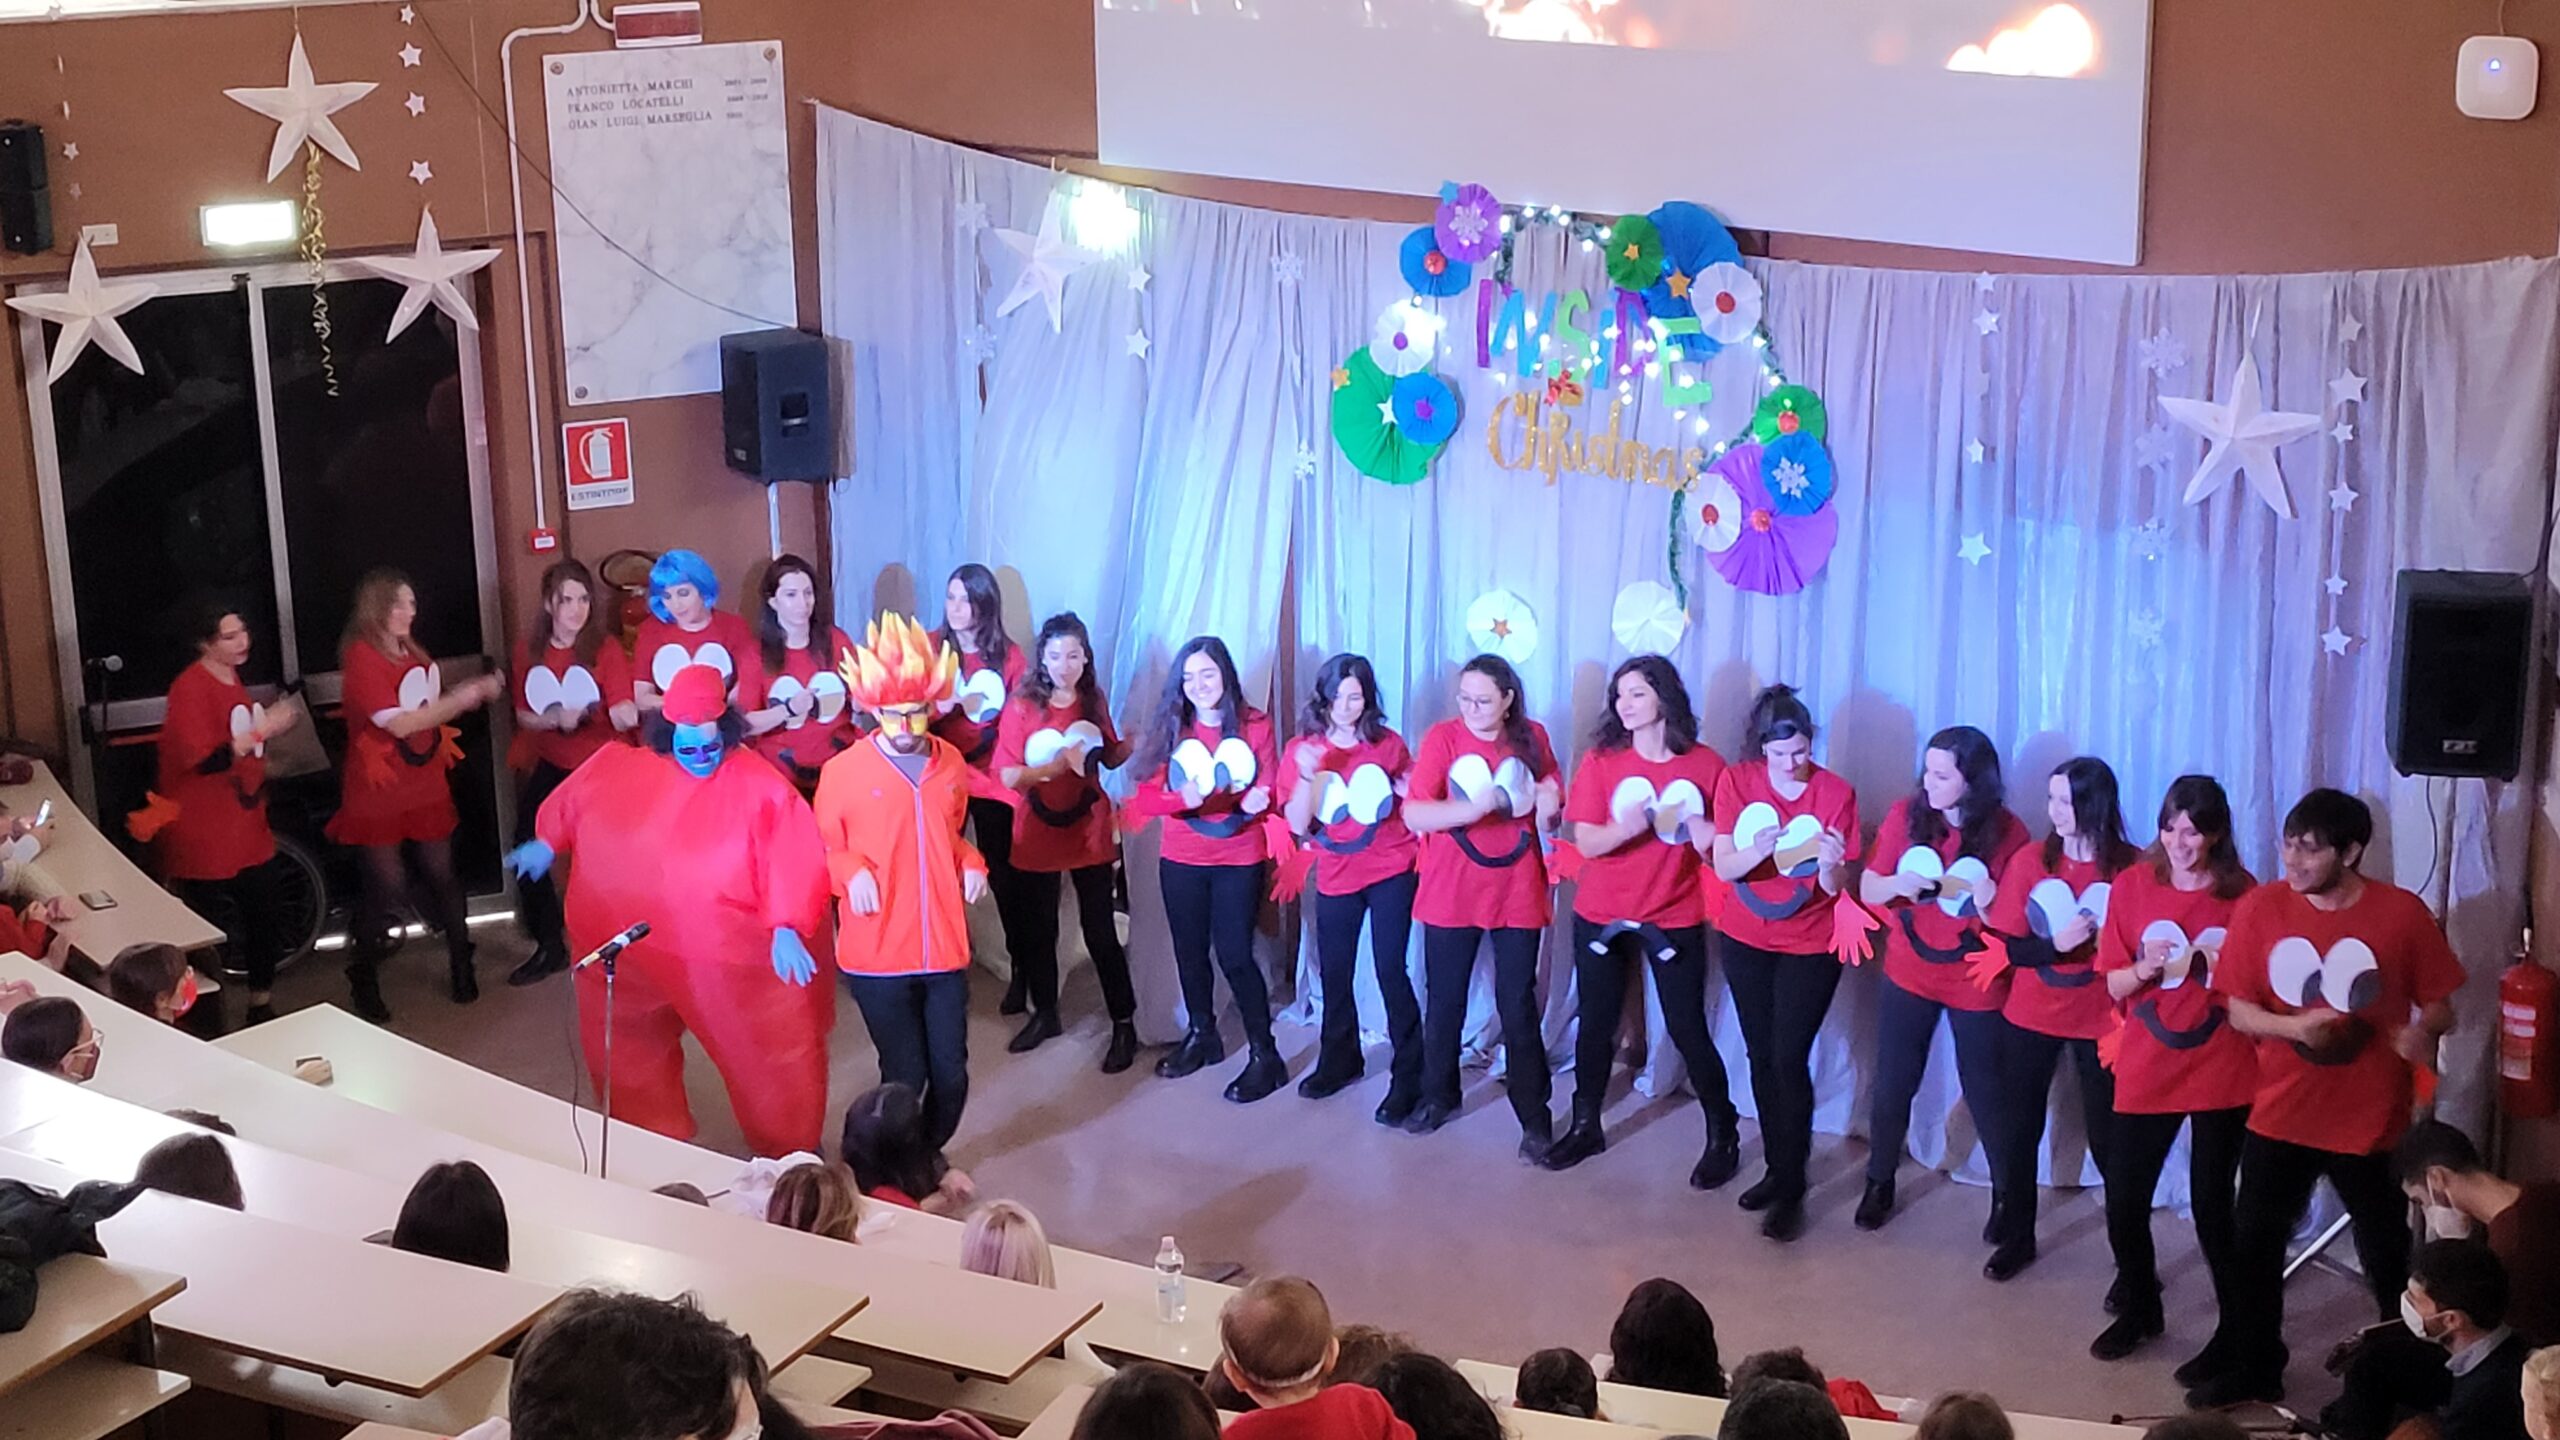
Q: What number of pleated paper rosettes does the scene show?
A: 14